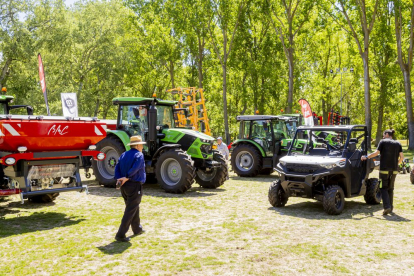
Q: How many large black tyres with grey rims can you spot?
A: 4